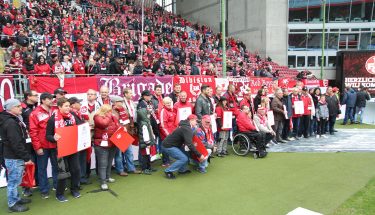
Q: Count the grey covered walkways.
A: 1